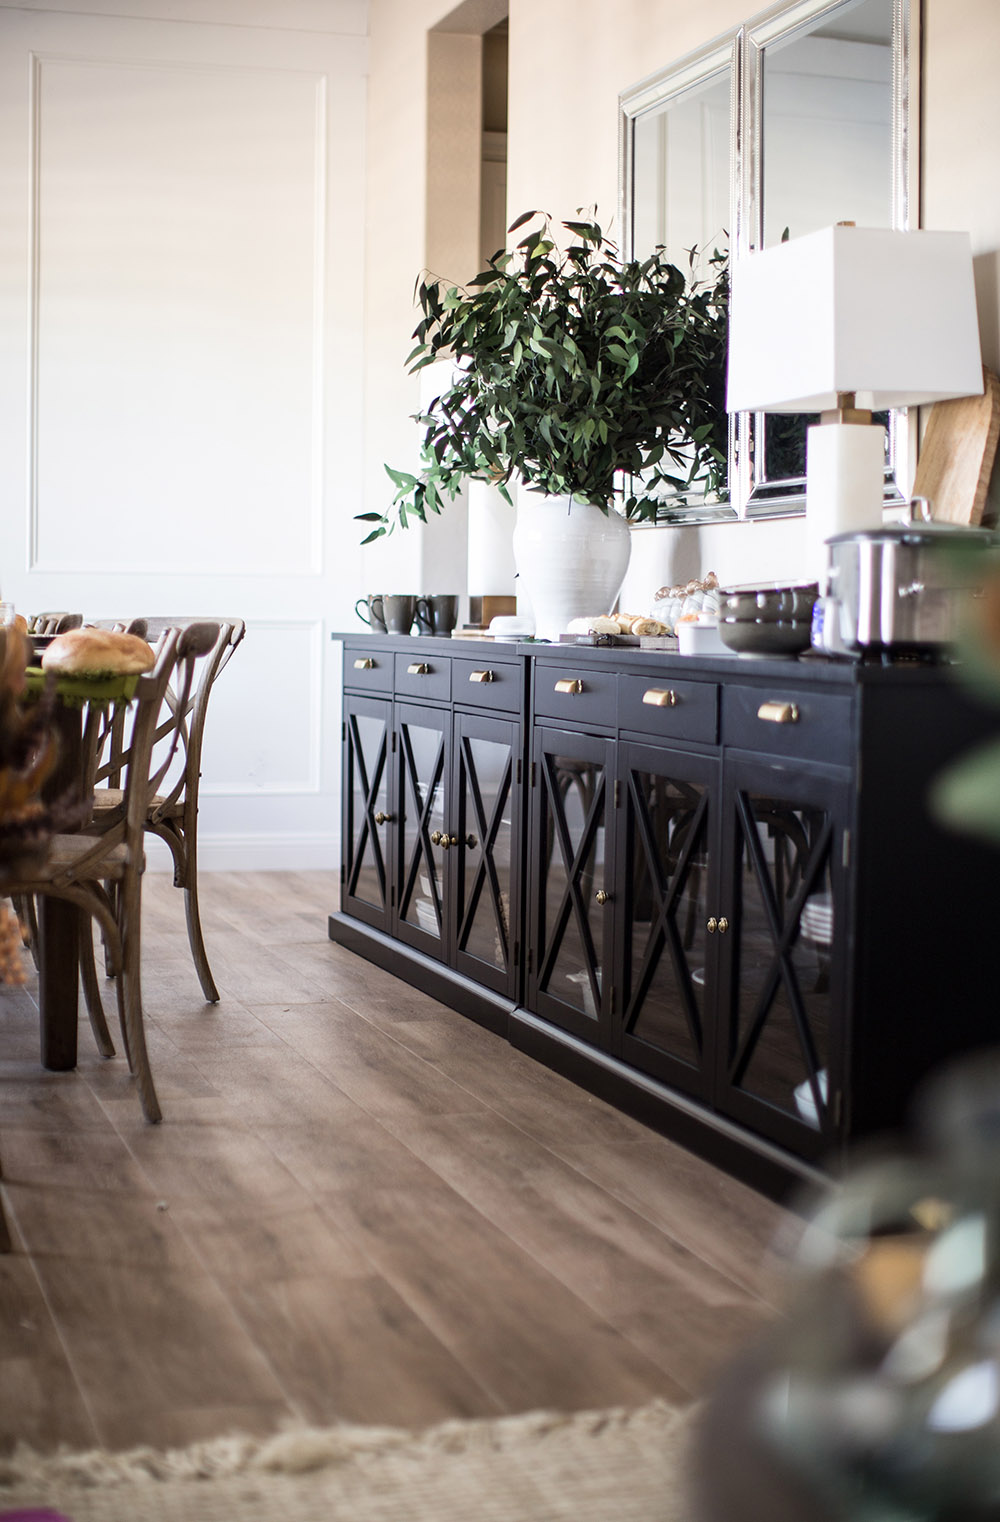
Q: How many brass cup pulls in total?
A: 6